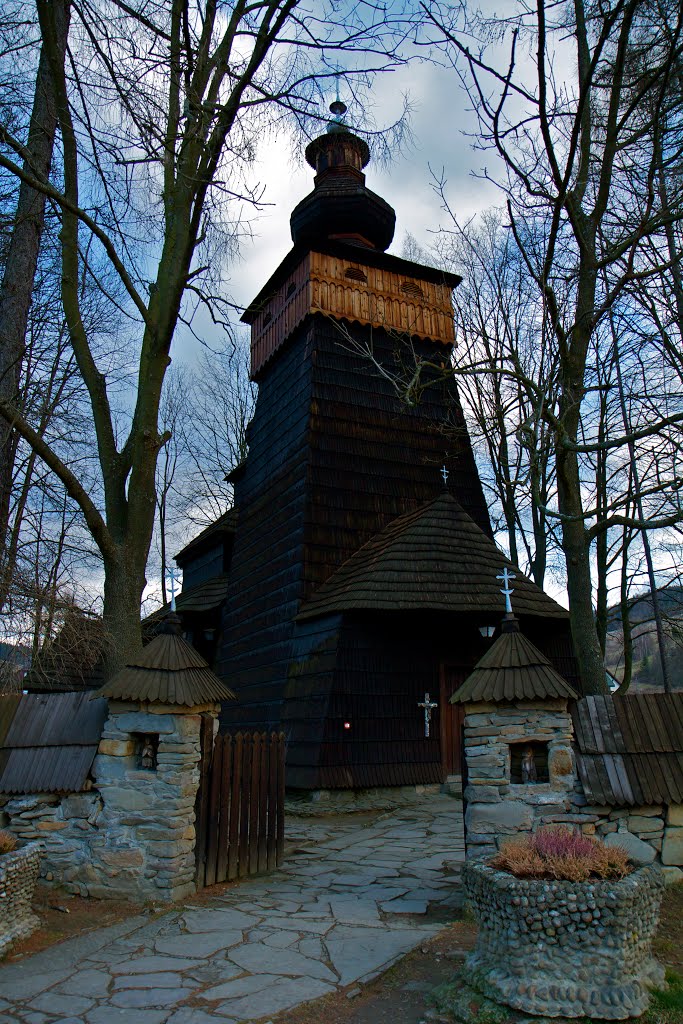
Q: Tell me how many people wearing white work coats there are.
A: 0